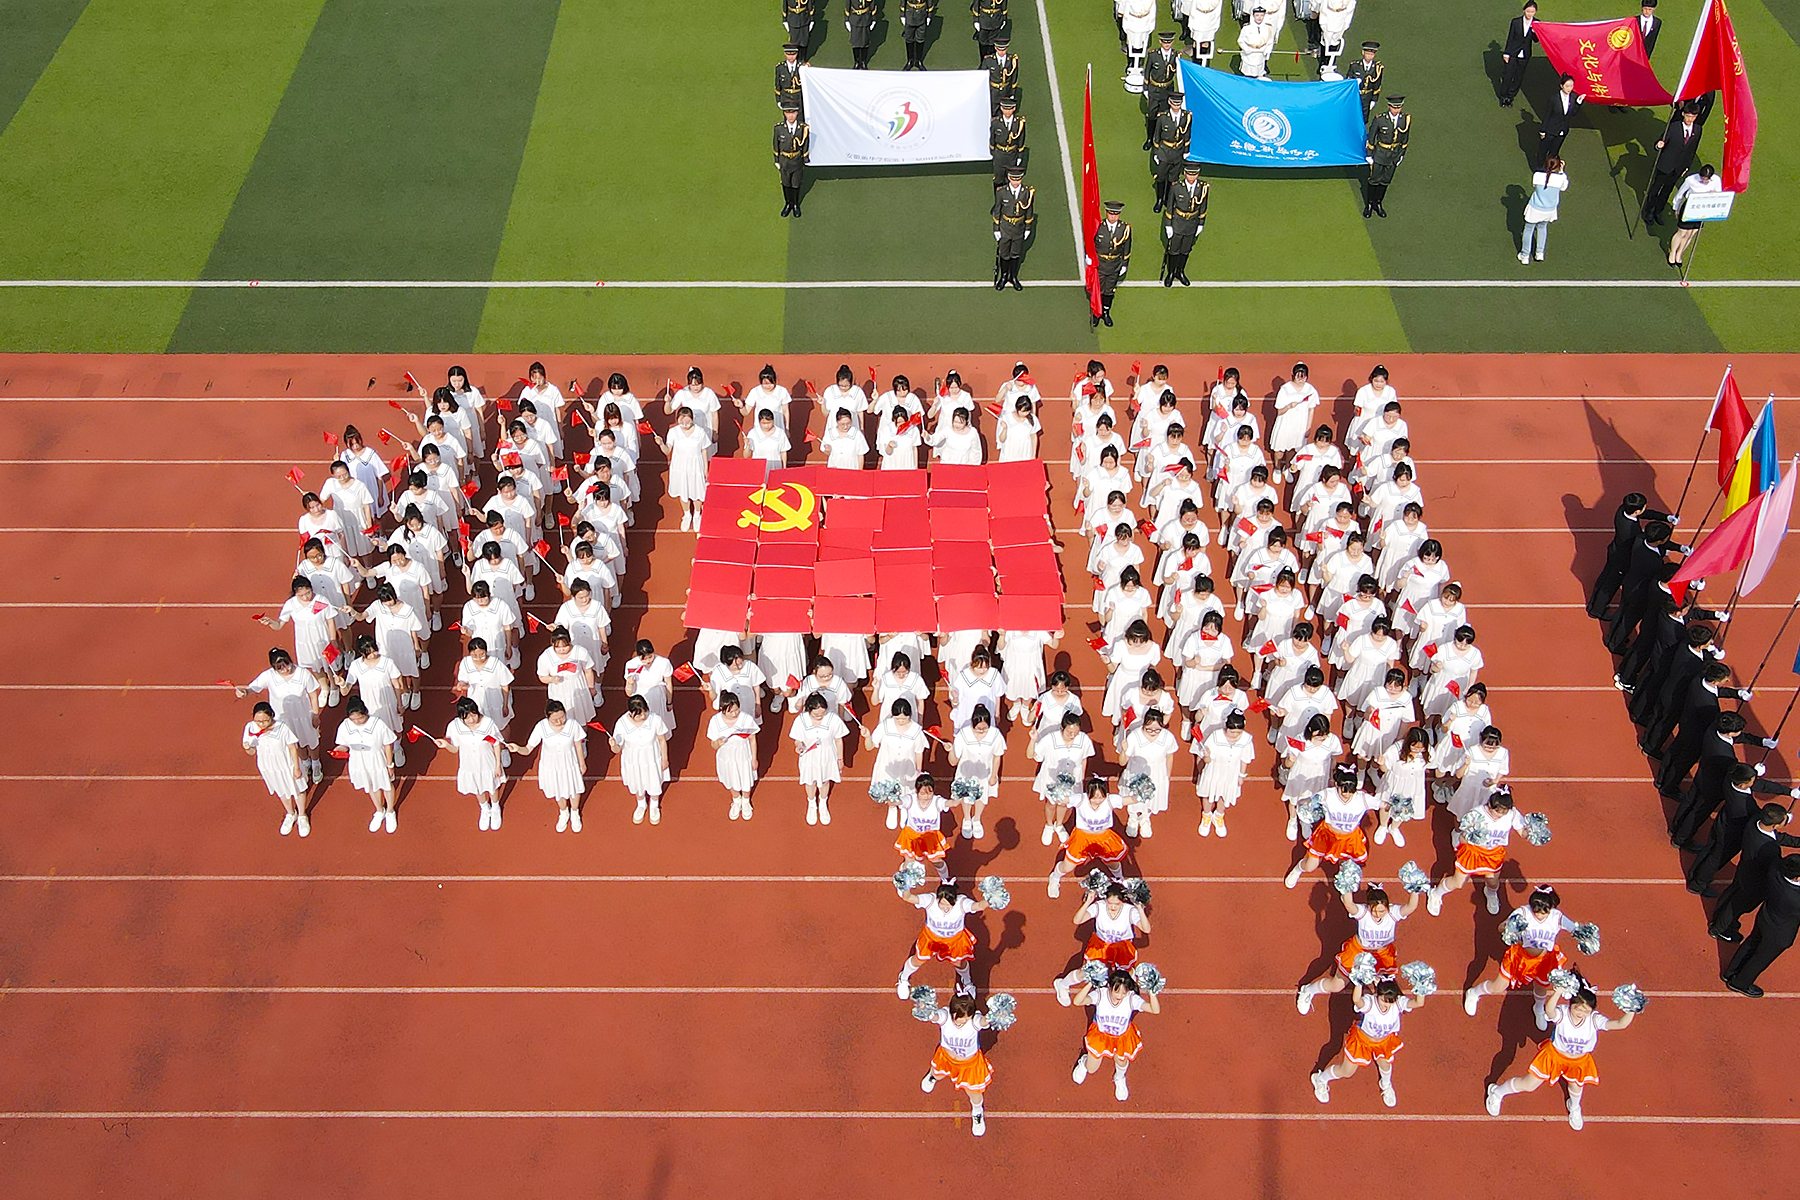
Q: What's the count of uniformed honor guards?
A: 15